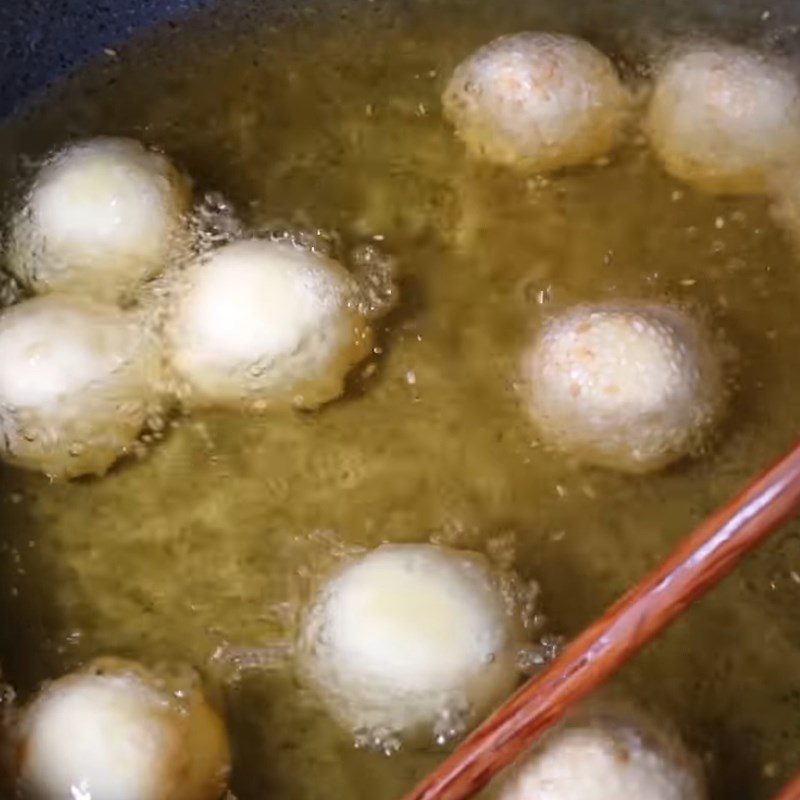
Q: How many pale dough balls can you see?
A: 9